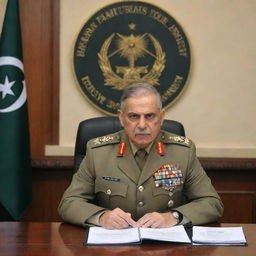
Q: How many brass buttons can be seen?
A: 5